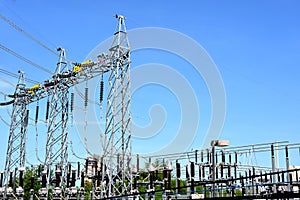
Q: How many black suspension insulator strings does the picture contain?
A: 6